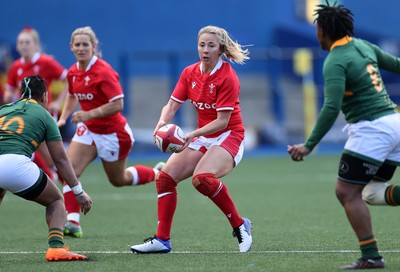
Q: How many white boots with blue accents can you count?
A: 2